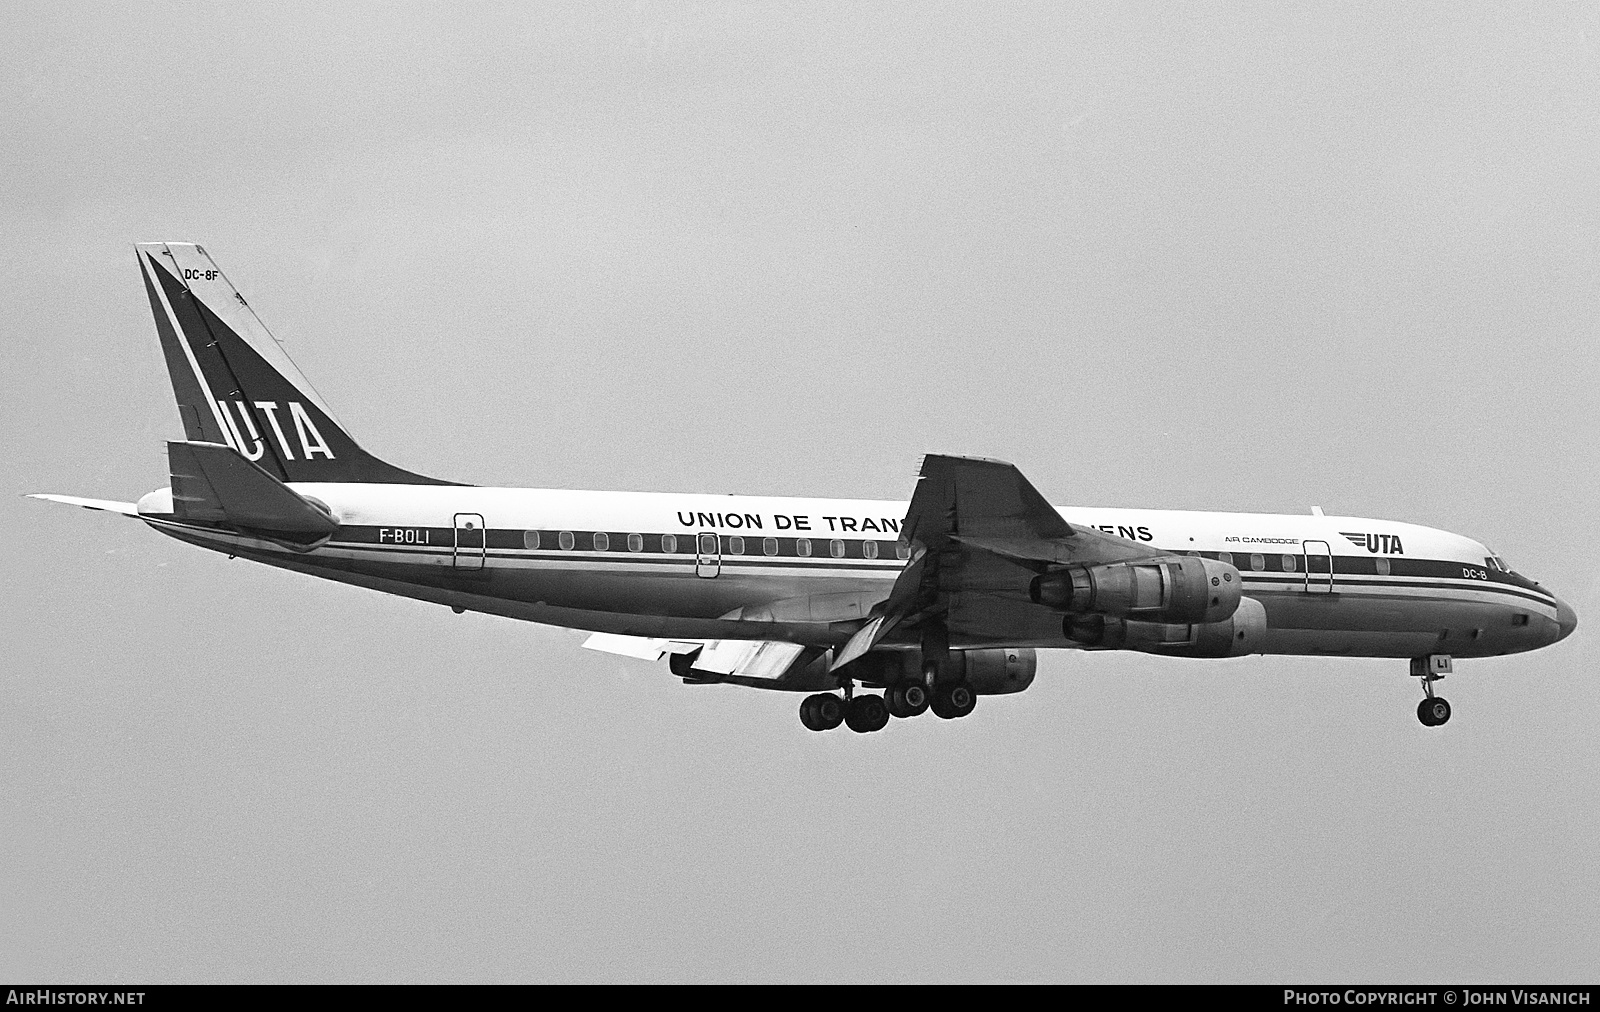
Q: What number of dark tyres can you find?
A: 10